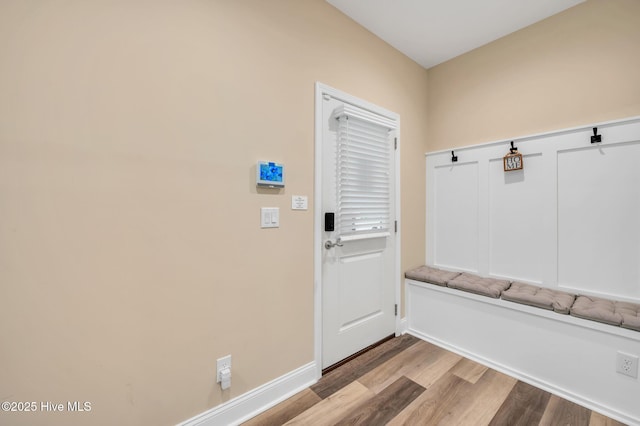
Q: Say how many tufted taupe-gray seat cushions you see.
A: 4